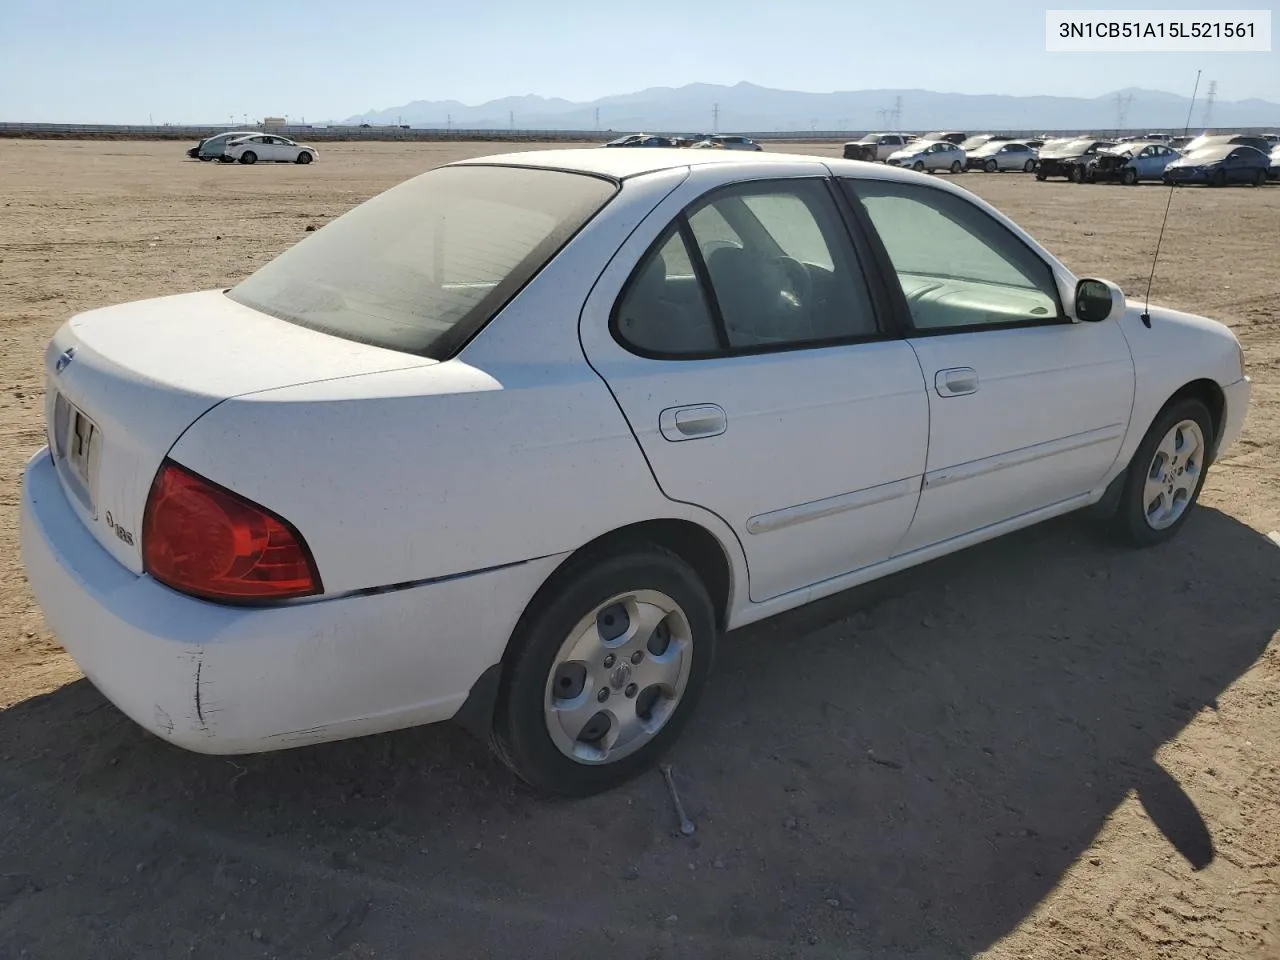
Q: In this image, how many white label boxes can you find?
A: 1